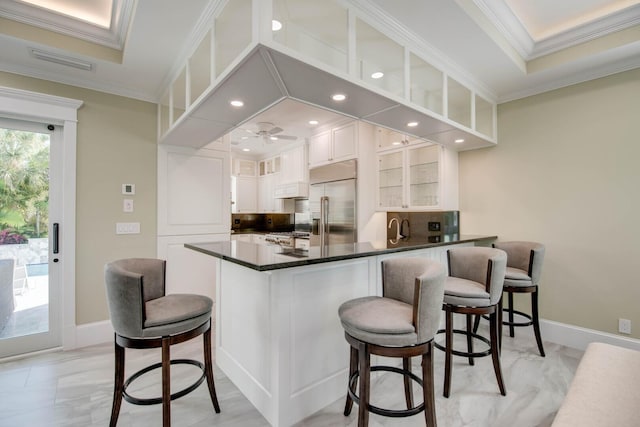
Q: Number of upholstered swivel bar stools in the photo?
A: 4